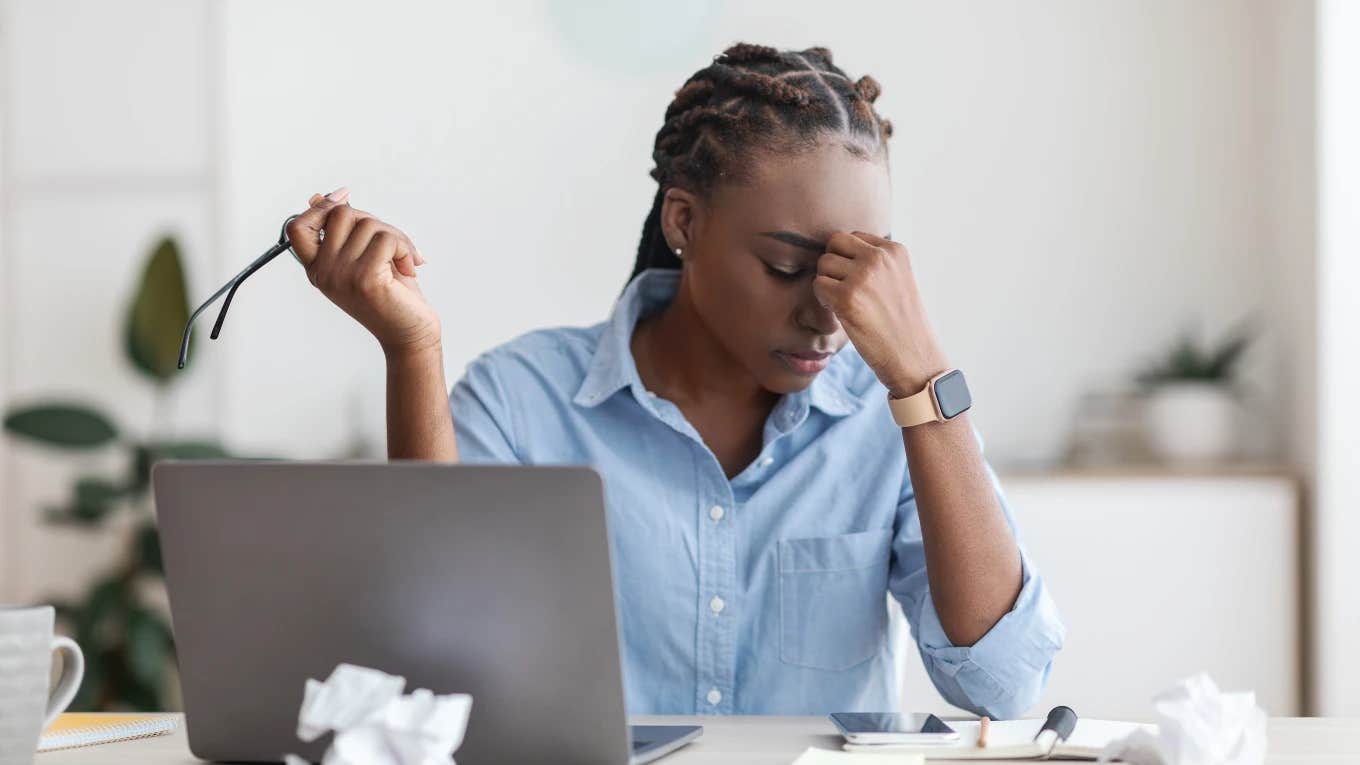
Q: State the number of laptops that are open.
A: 1